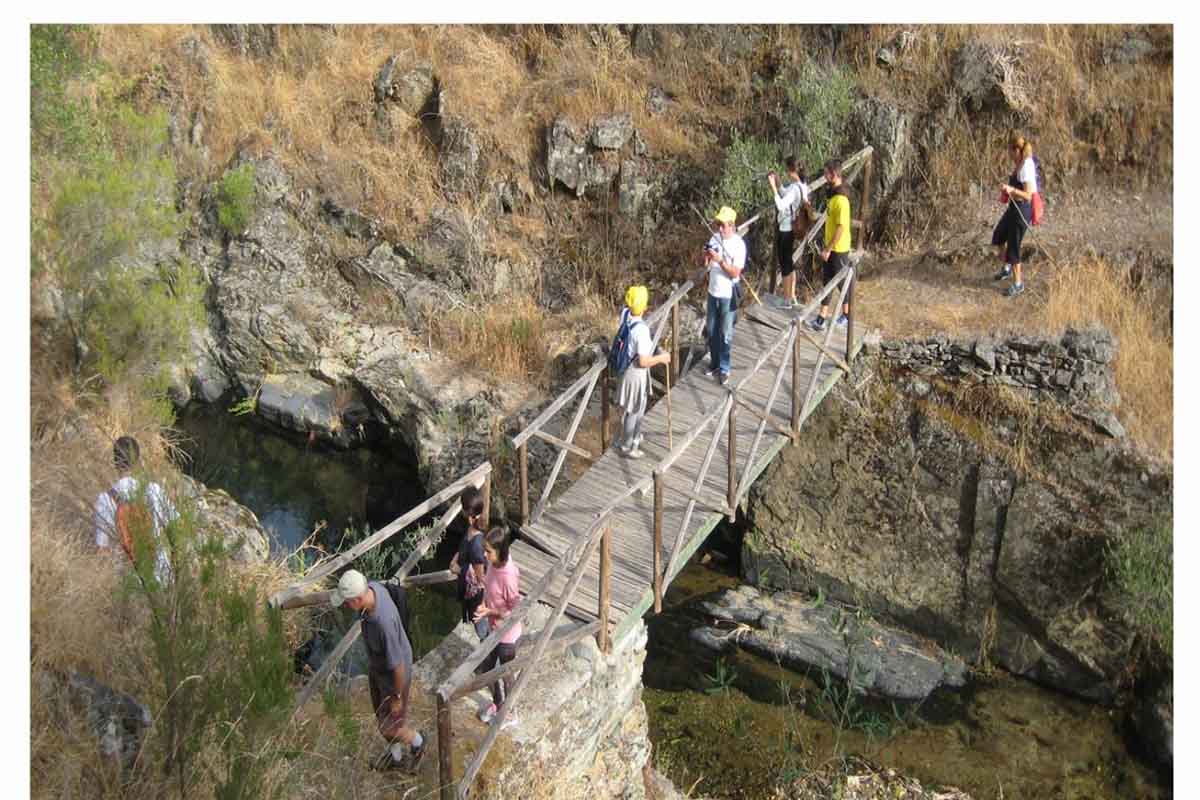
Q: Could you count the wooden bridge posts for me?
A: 12